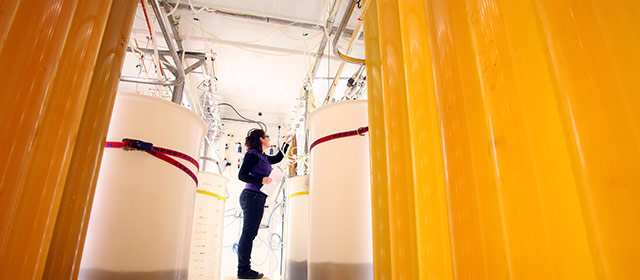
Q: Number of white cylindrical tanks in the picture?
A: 4